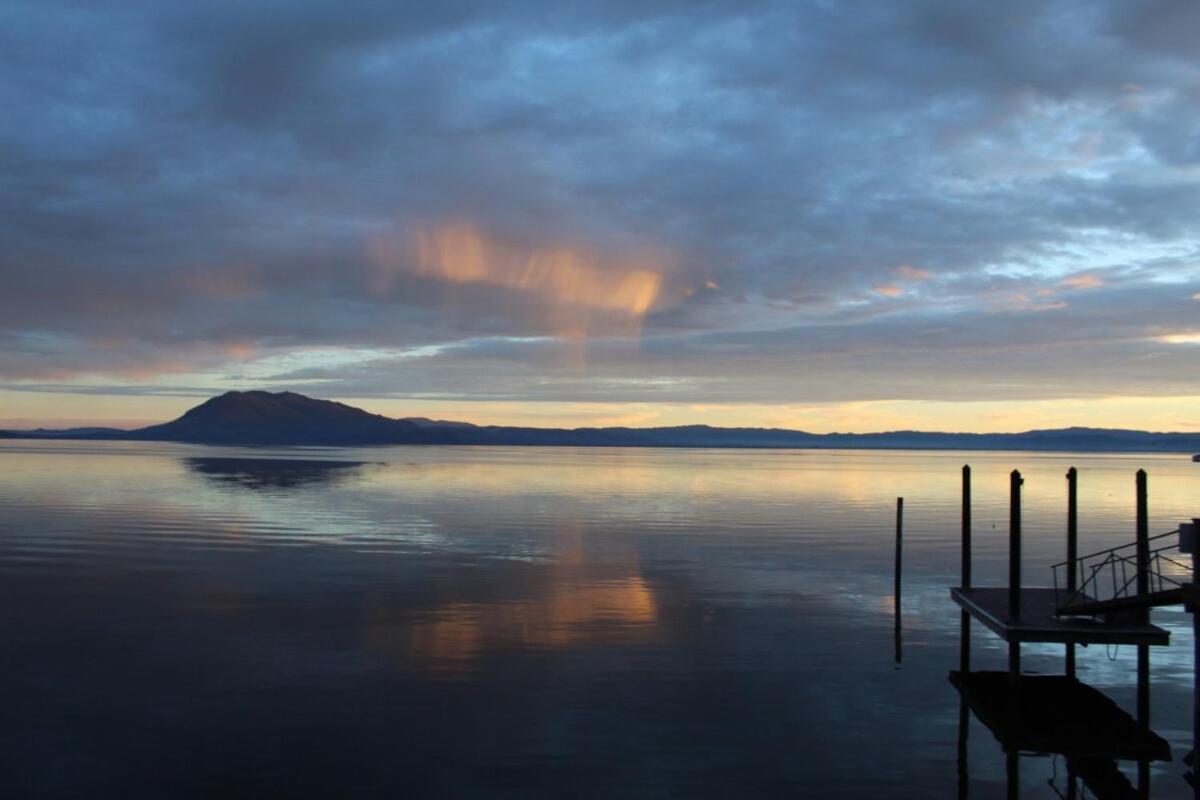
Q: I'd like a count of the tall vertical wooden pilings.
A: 5